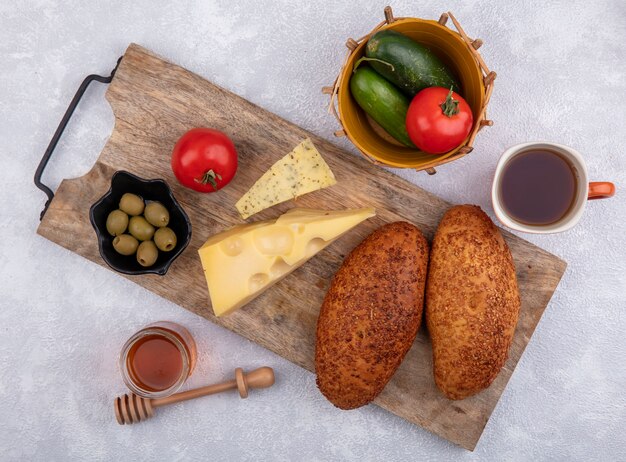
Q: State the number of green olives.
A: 7